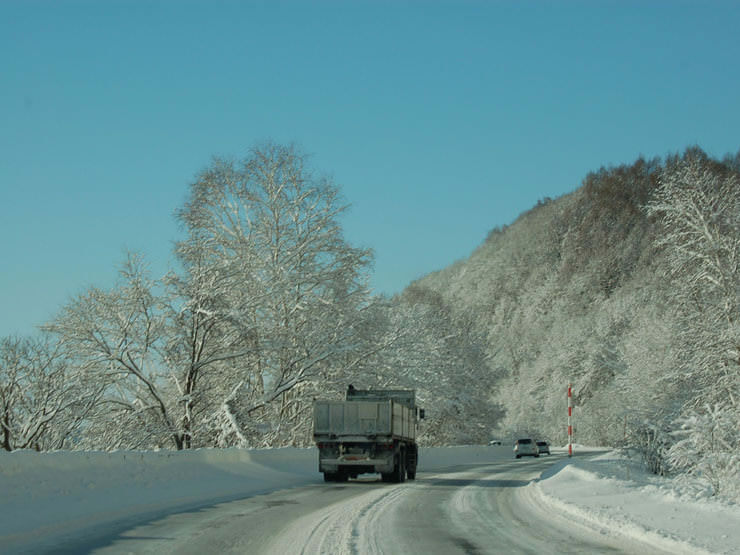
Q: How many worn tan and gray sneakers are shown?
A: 0